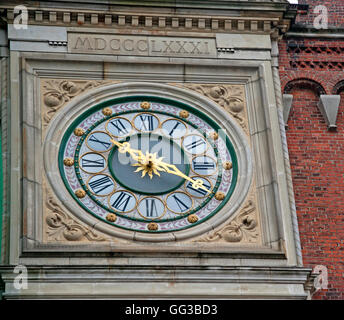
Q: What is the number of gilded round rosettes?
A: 12